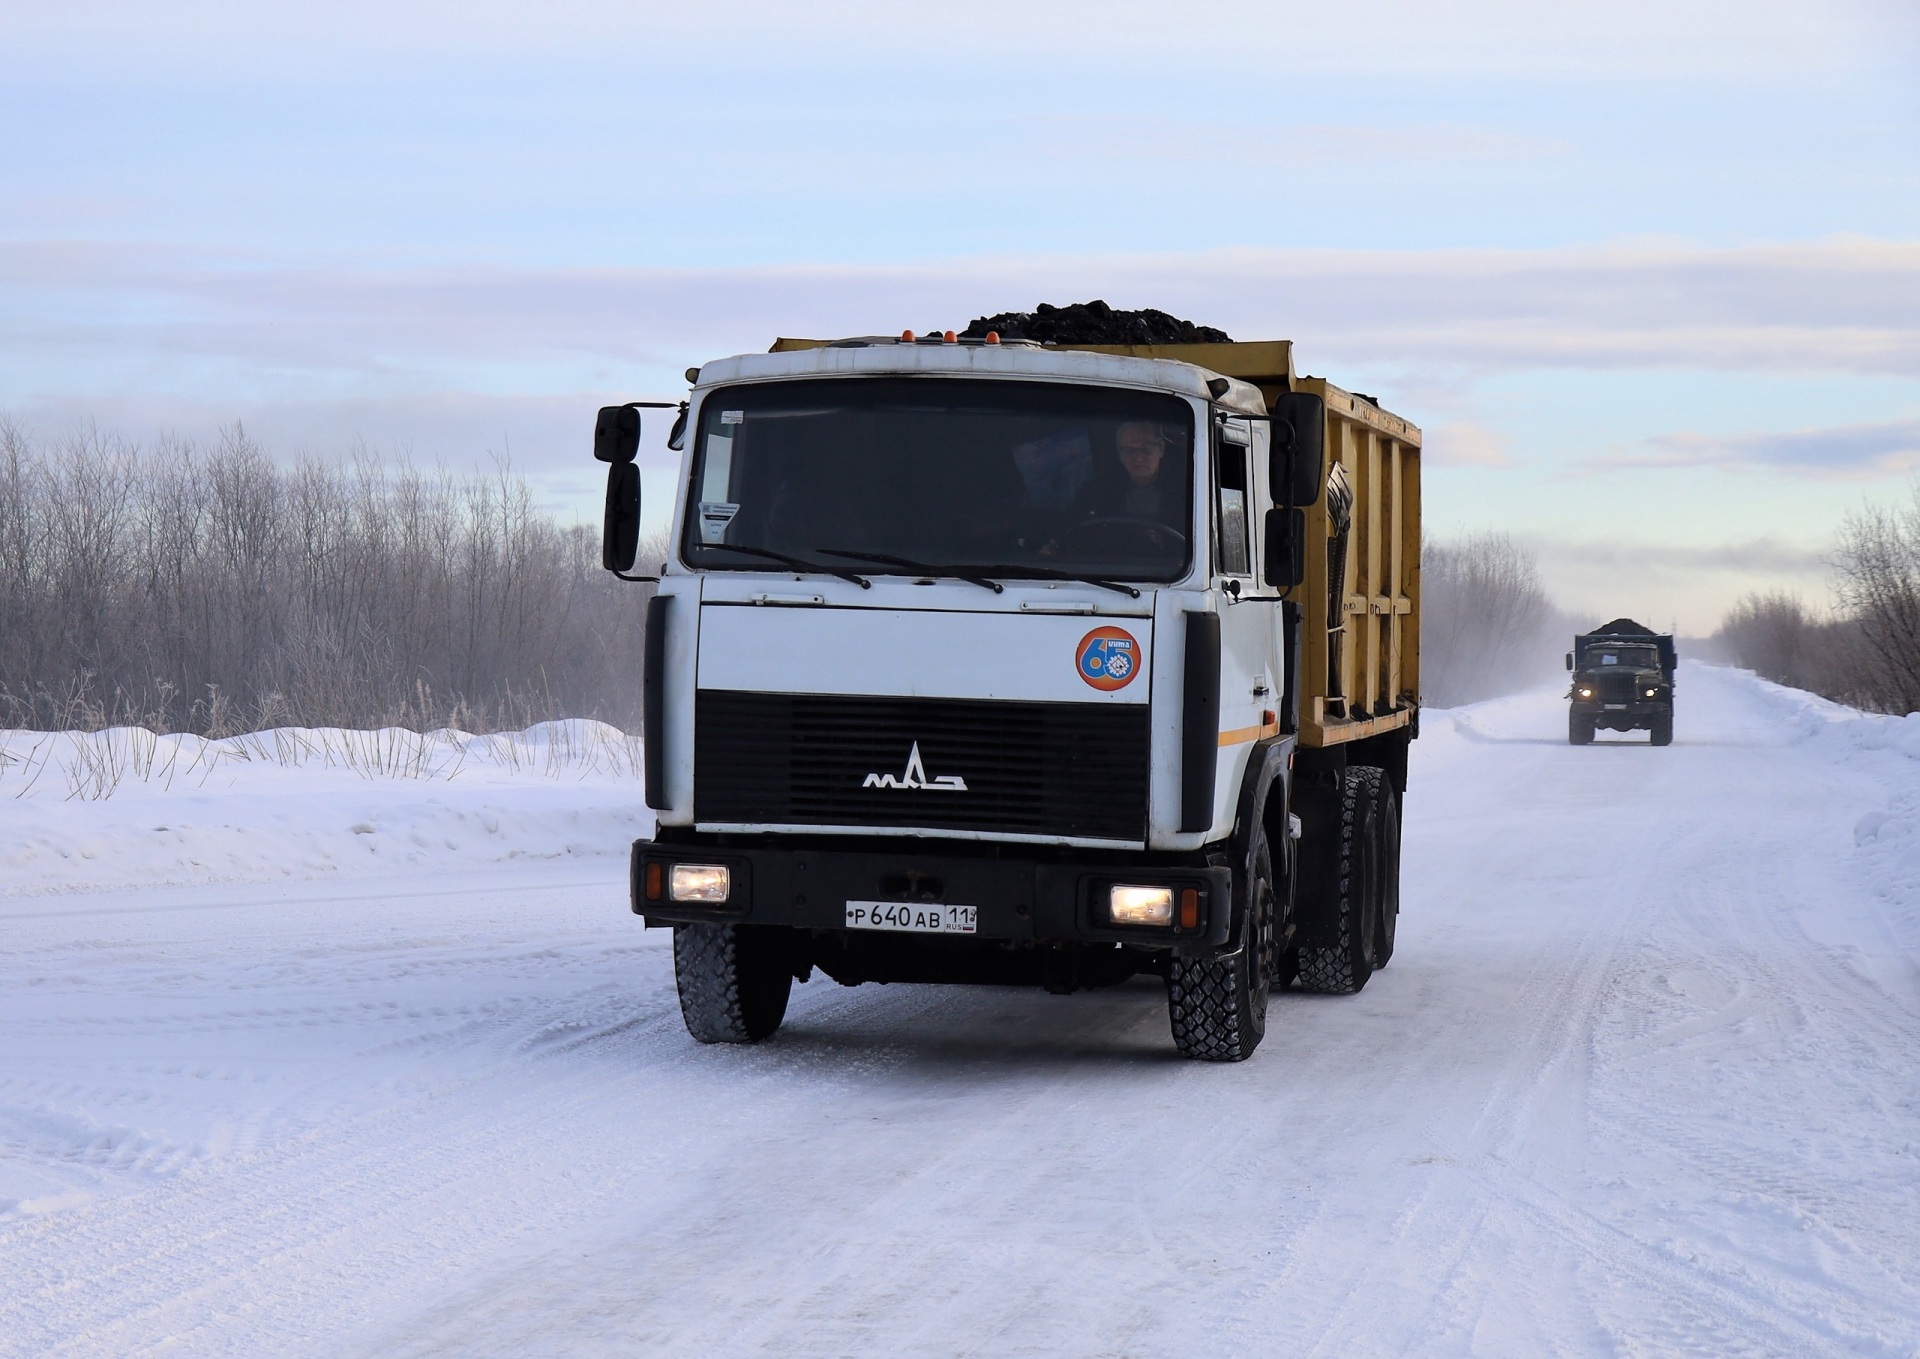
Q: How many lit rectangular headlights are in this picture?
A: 2